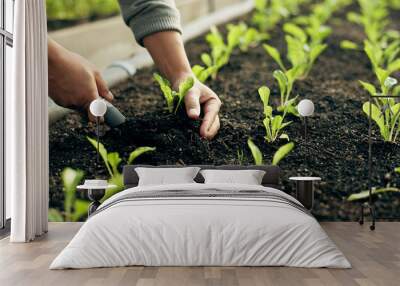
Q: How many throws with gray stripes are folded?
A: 1